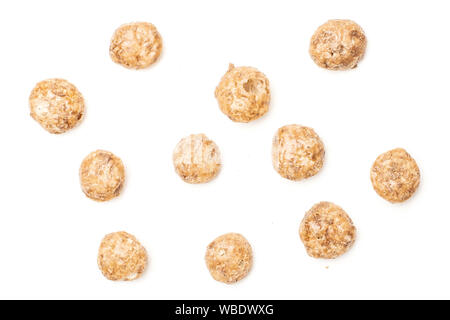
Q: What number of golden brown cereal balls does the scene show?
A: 11